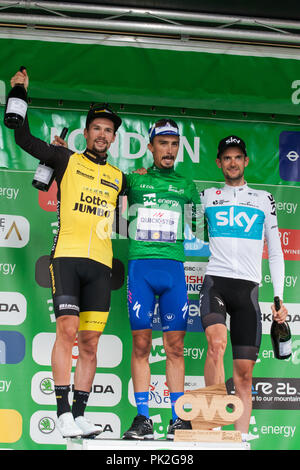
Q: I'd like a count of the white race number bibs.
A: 0